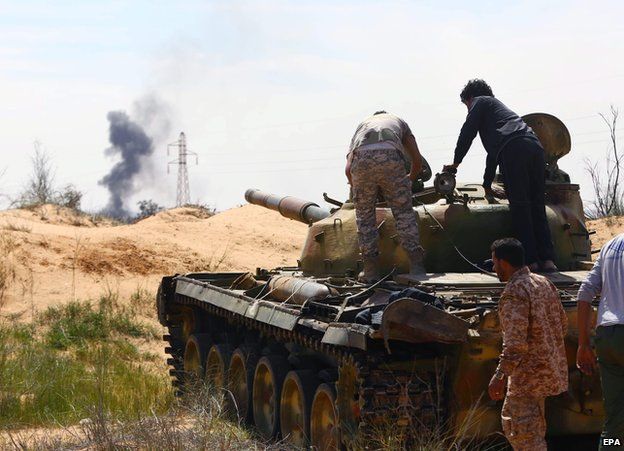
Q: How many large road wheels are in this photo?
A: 6